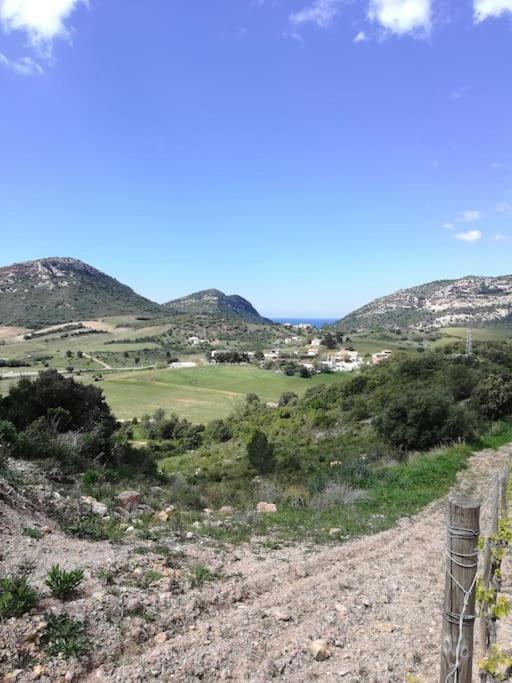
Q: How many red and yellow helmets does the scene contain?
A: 0